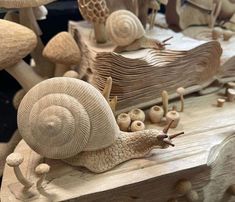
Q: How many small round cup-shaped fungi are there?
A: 5